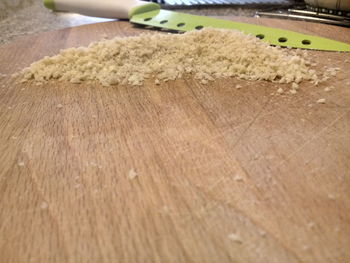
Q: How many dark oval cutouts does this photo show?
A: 7